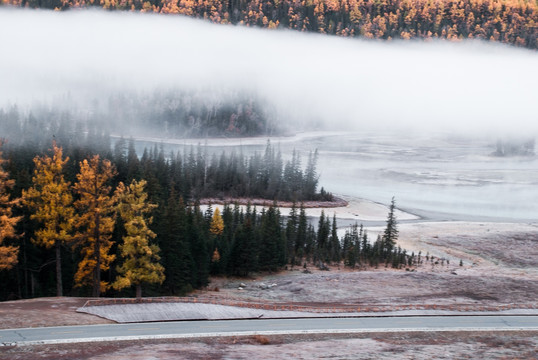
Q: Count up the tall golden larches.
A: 4